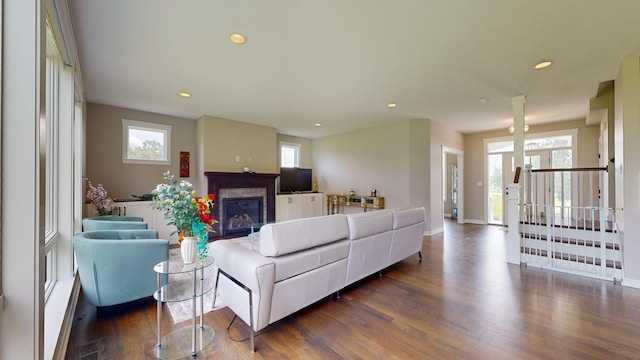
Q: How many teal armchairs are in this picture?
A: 2